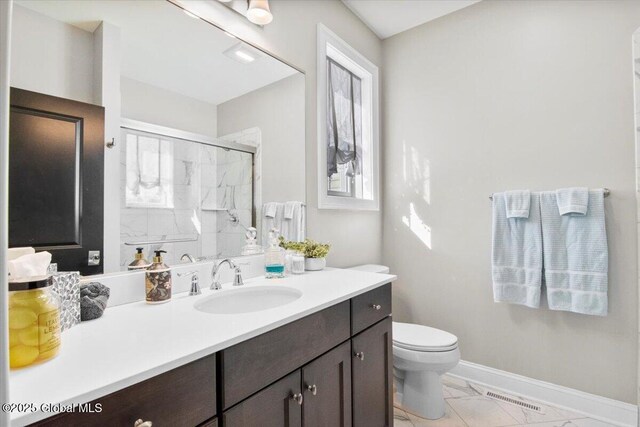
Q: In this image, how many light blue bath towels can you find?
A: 2